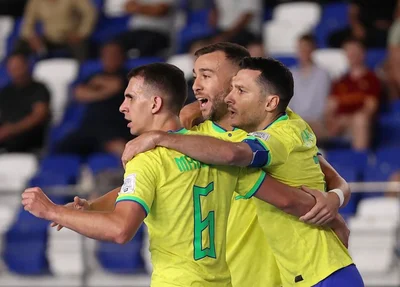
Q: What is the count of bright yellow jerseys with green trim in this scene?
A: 3